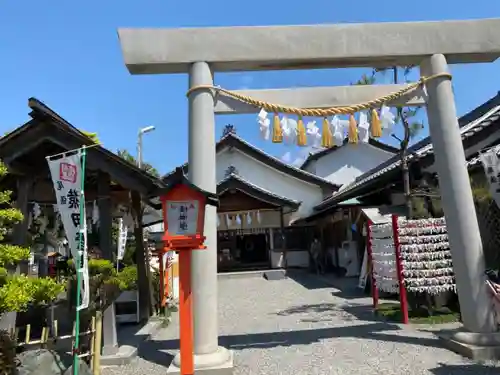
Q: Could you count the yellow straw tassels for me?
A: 5